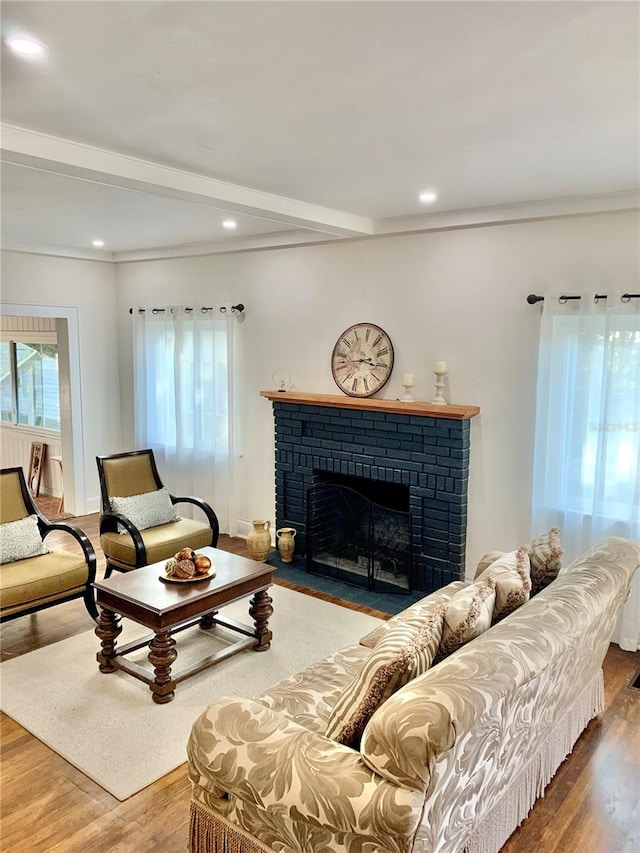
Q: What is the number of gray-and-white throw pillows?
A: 2